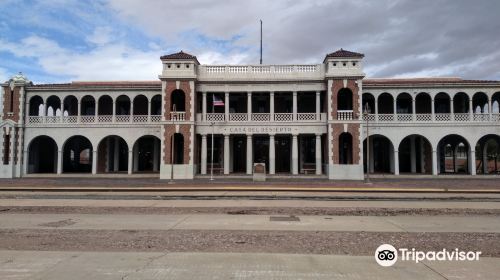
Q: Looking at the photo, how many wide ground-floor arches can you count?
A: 8